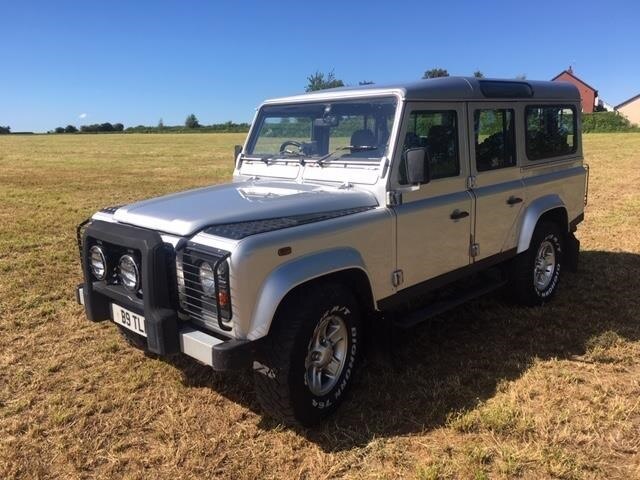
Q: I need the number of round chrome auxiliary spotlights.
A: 2